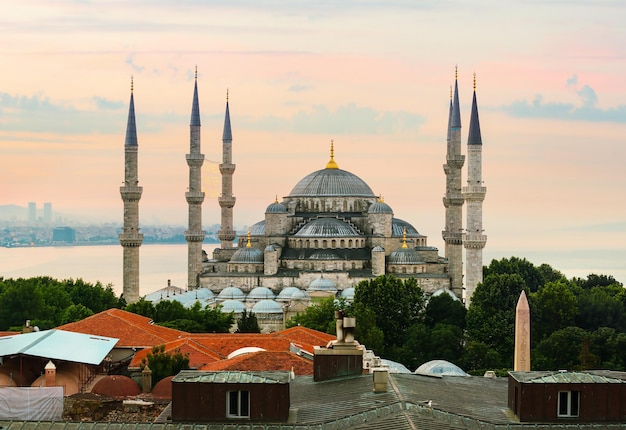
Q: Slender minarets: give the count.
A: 6